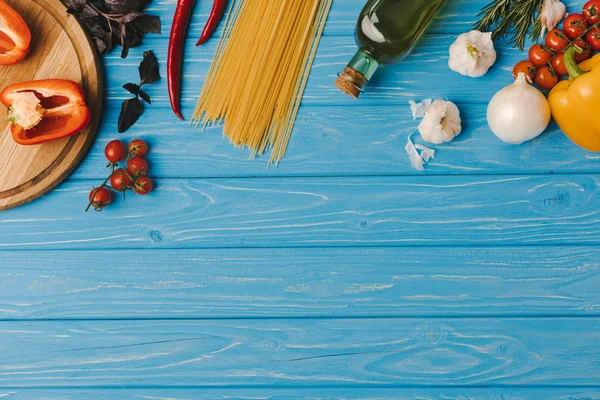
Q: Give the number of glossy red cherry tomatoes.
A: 15